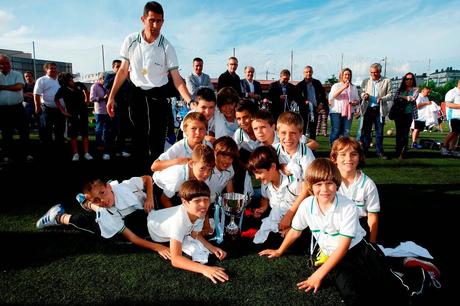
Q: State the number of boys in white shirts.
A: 13